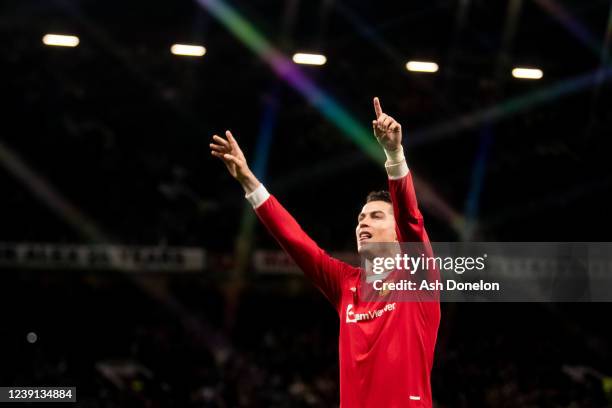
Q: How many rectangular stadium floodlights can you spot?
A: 5